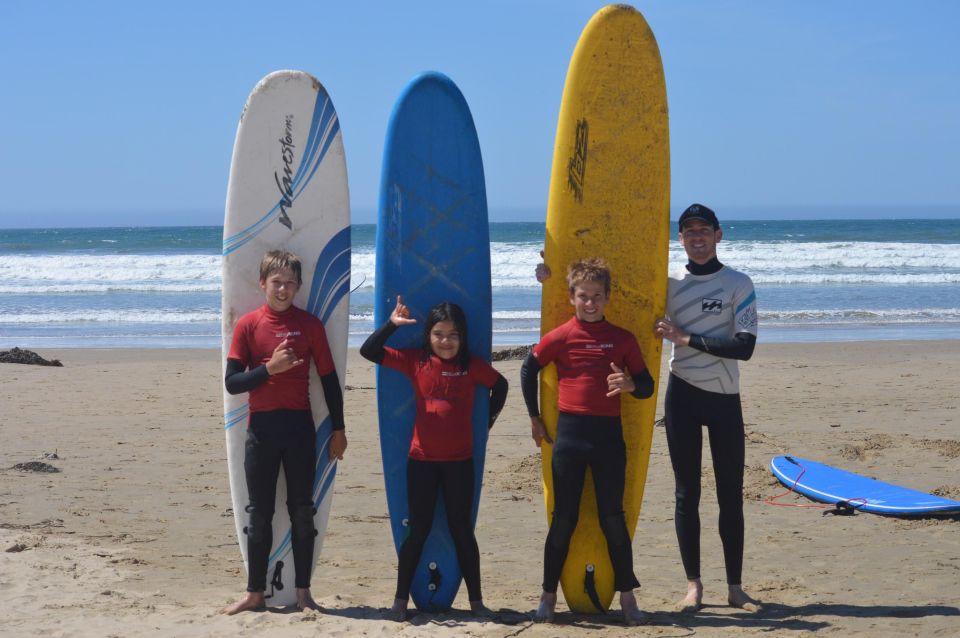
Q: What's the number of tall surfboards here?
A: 3